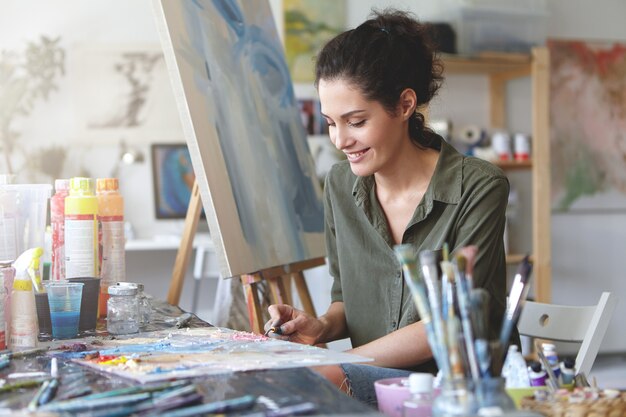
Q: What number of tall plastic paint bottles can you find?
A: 3